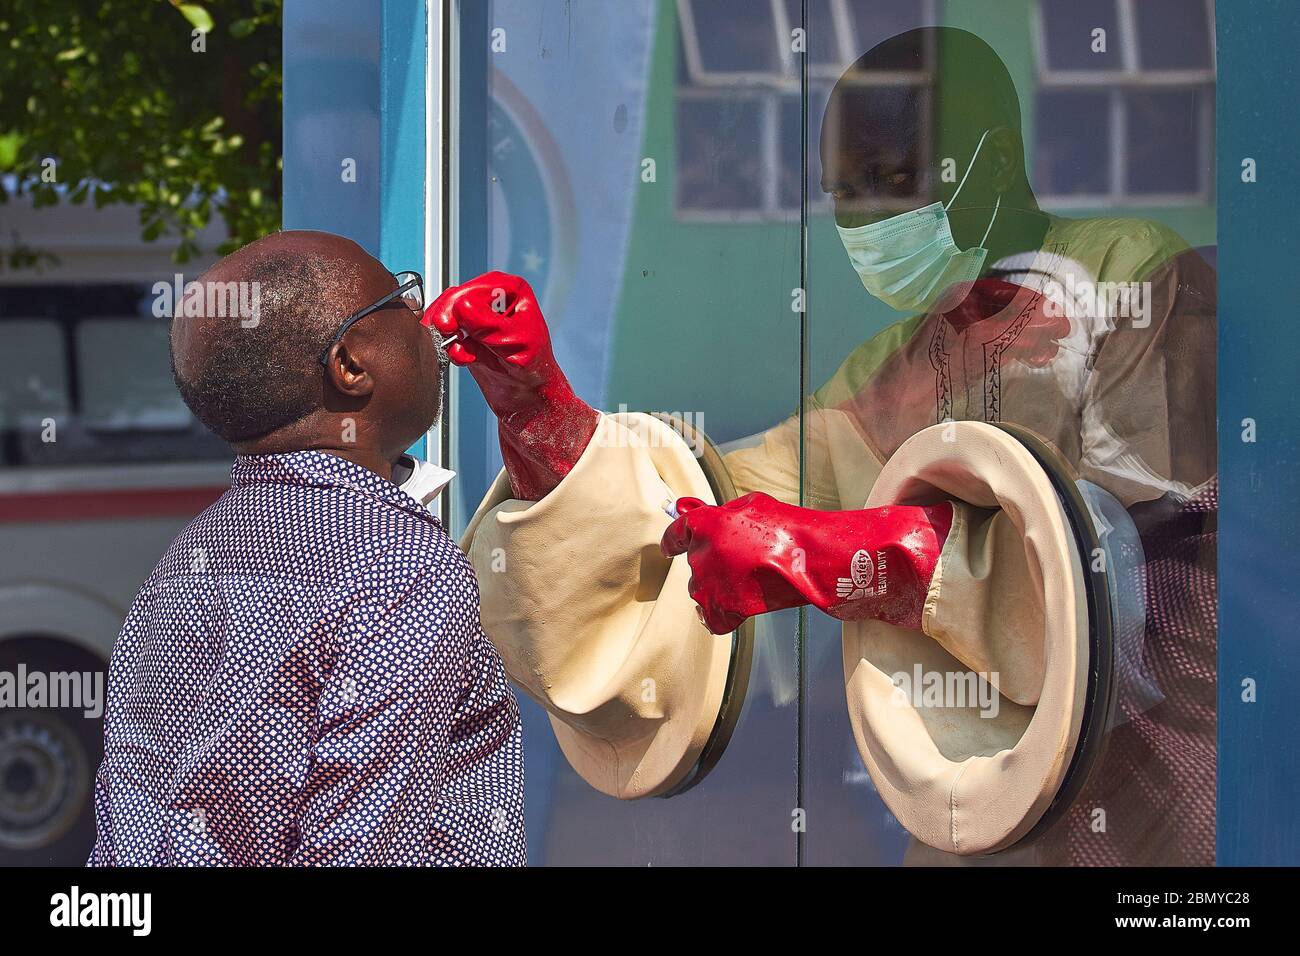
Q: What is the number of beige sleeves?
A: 2